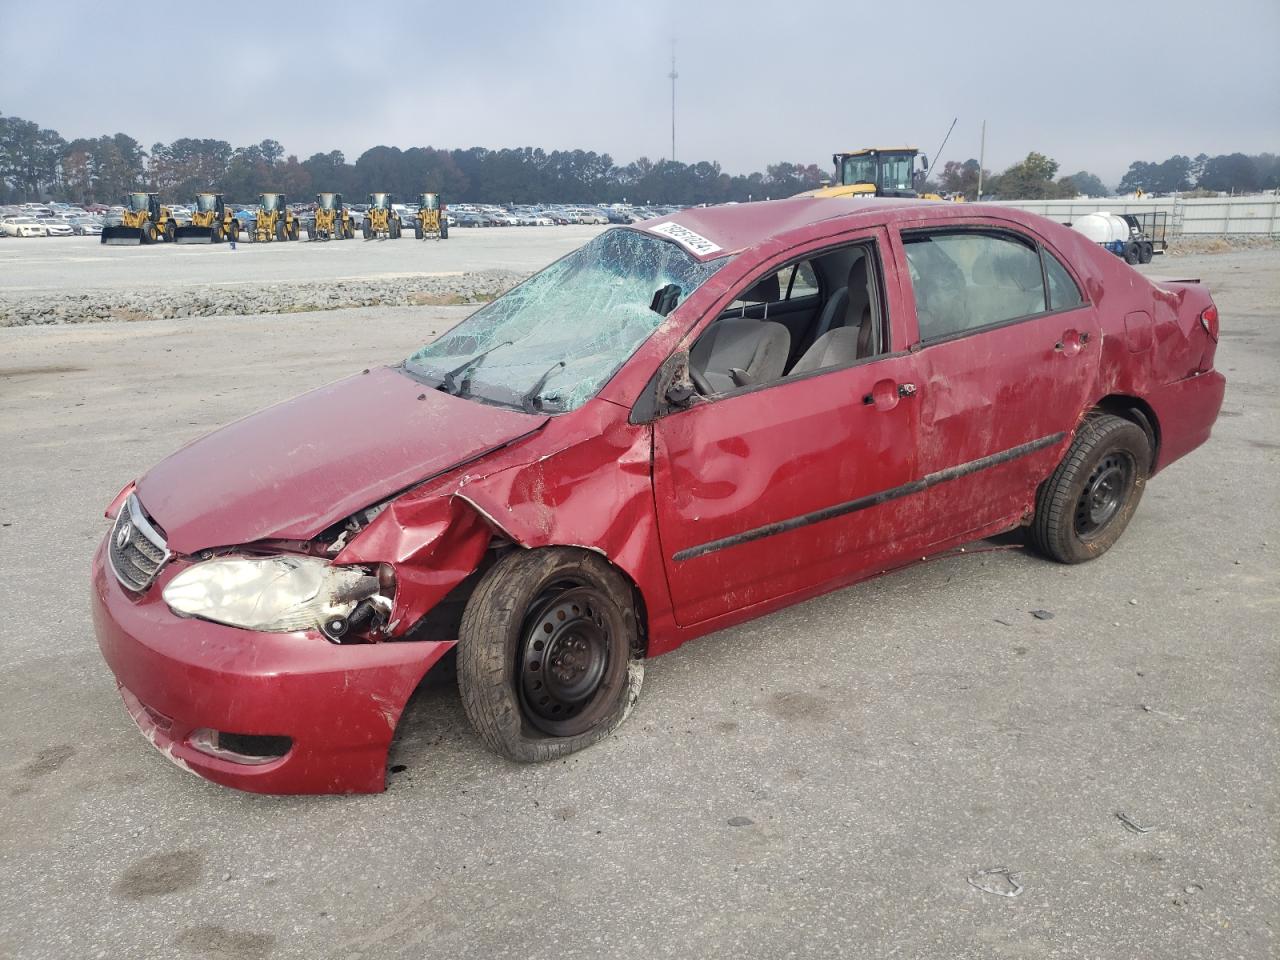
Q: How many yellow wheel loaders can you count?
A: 7